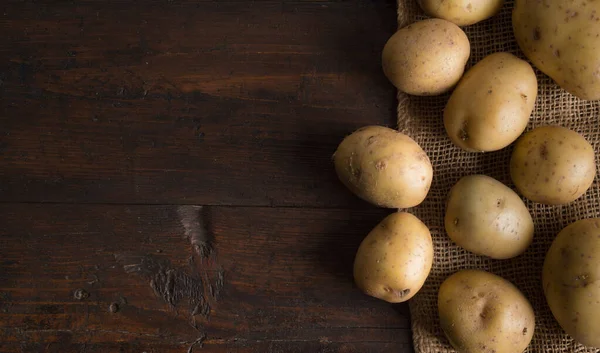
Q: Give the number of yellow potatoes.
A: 10